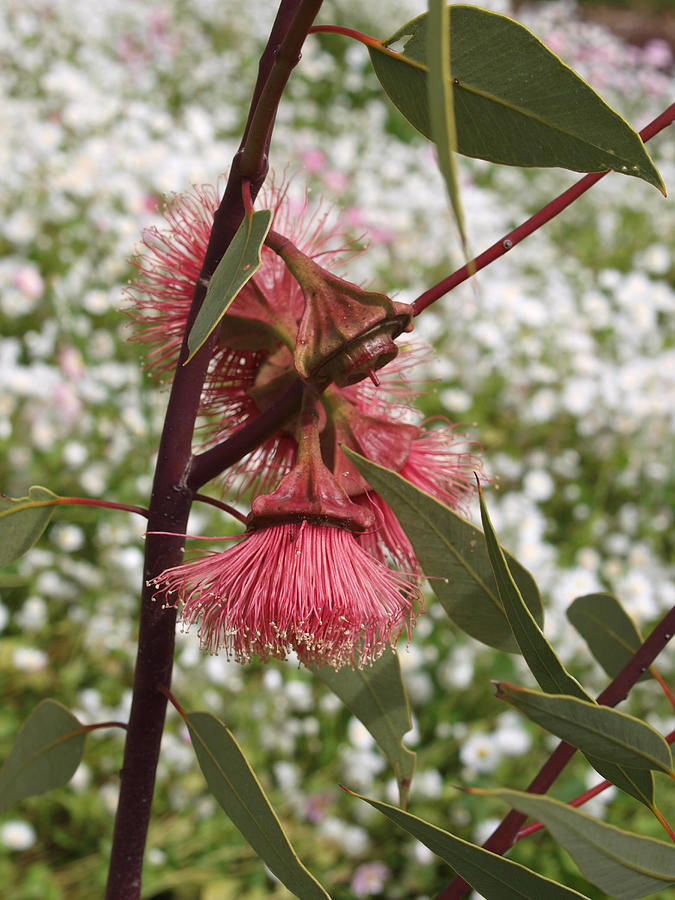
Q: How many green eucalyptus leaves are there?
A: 13